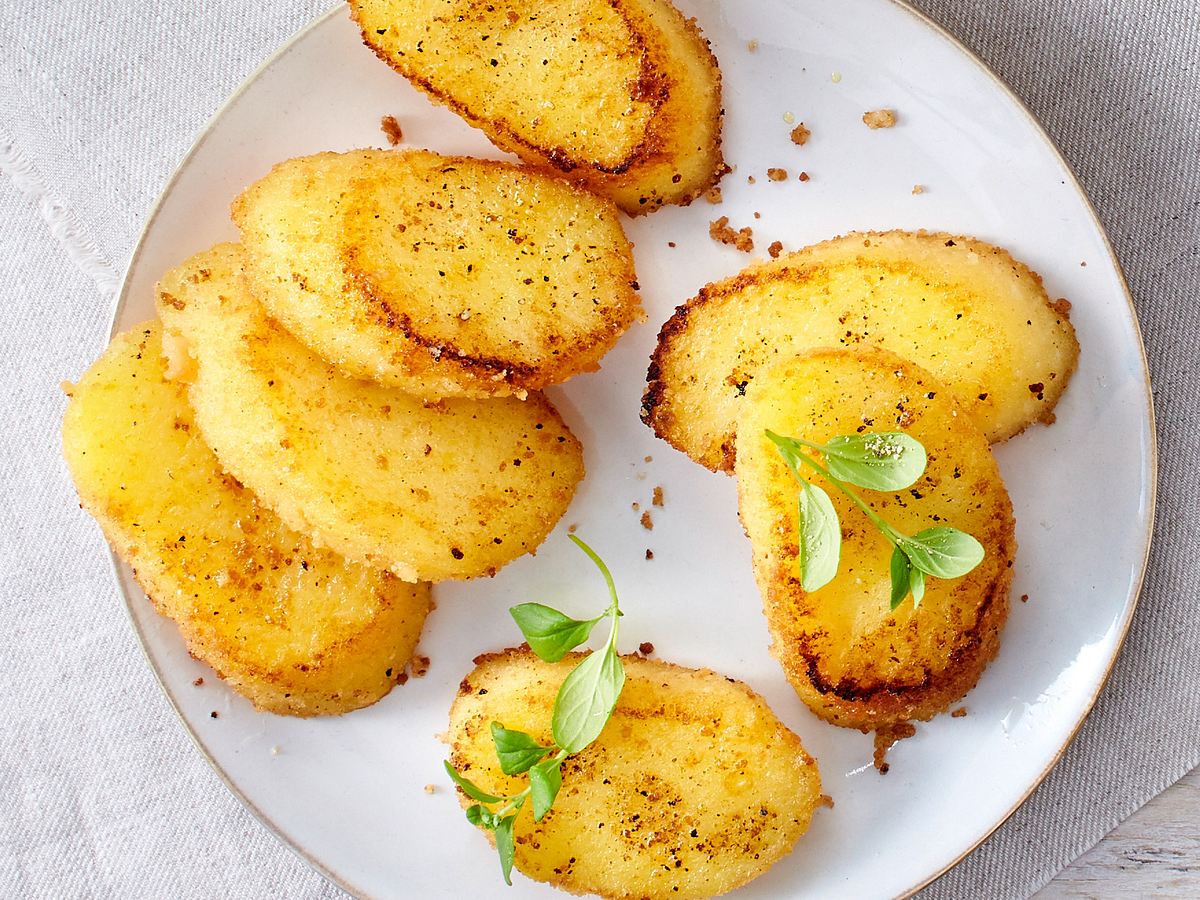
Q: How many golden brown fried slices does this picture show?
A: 7